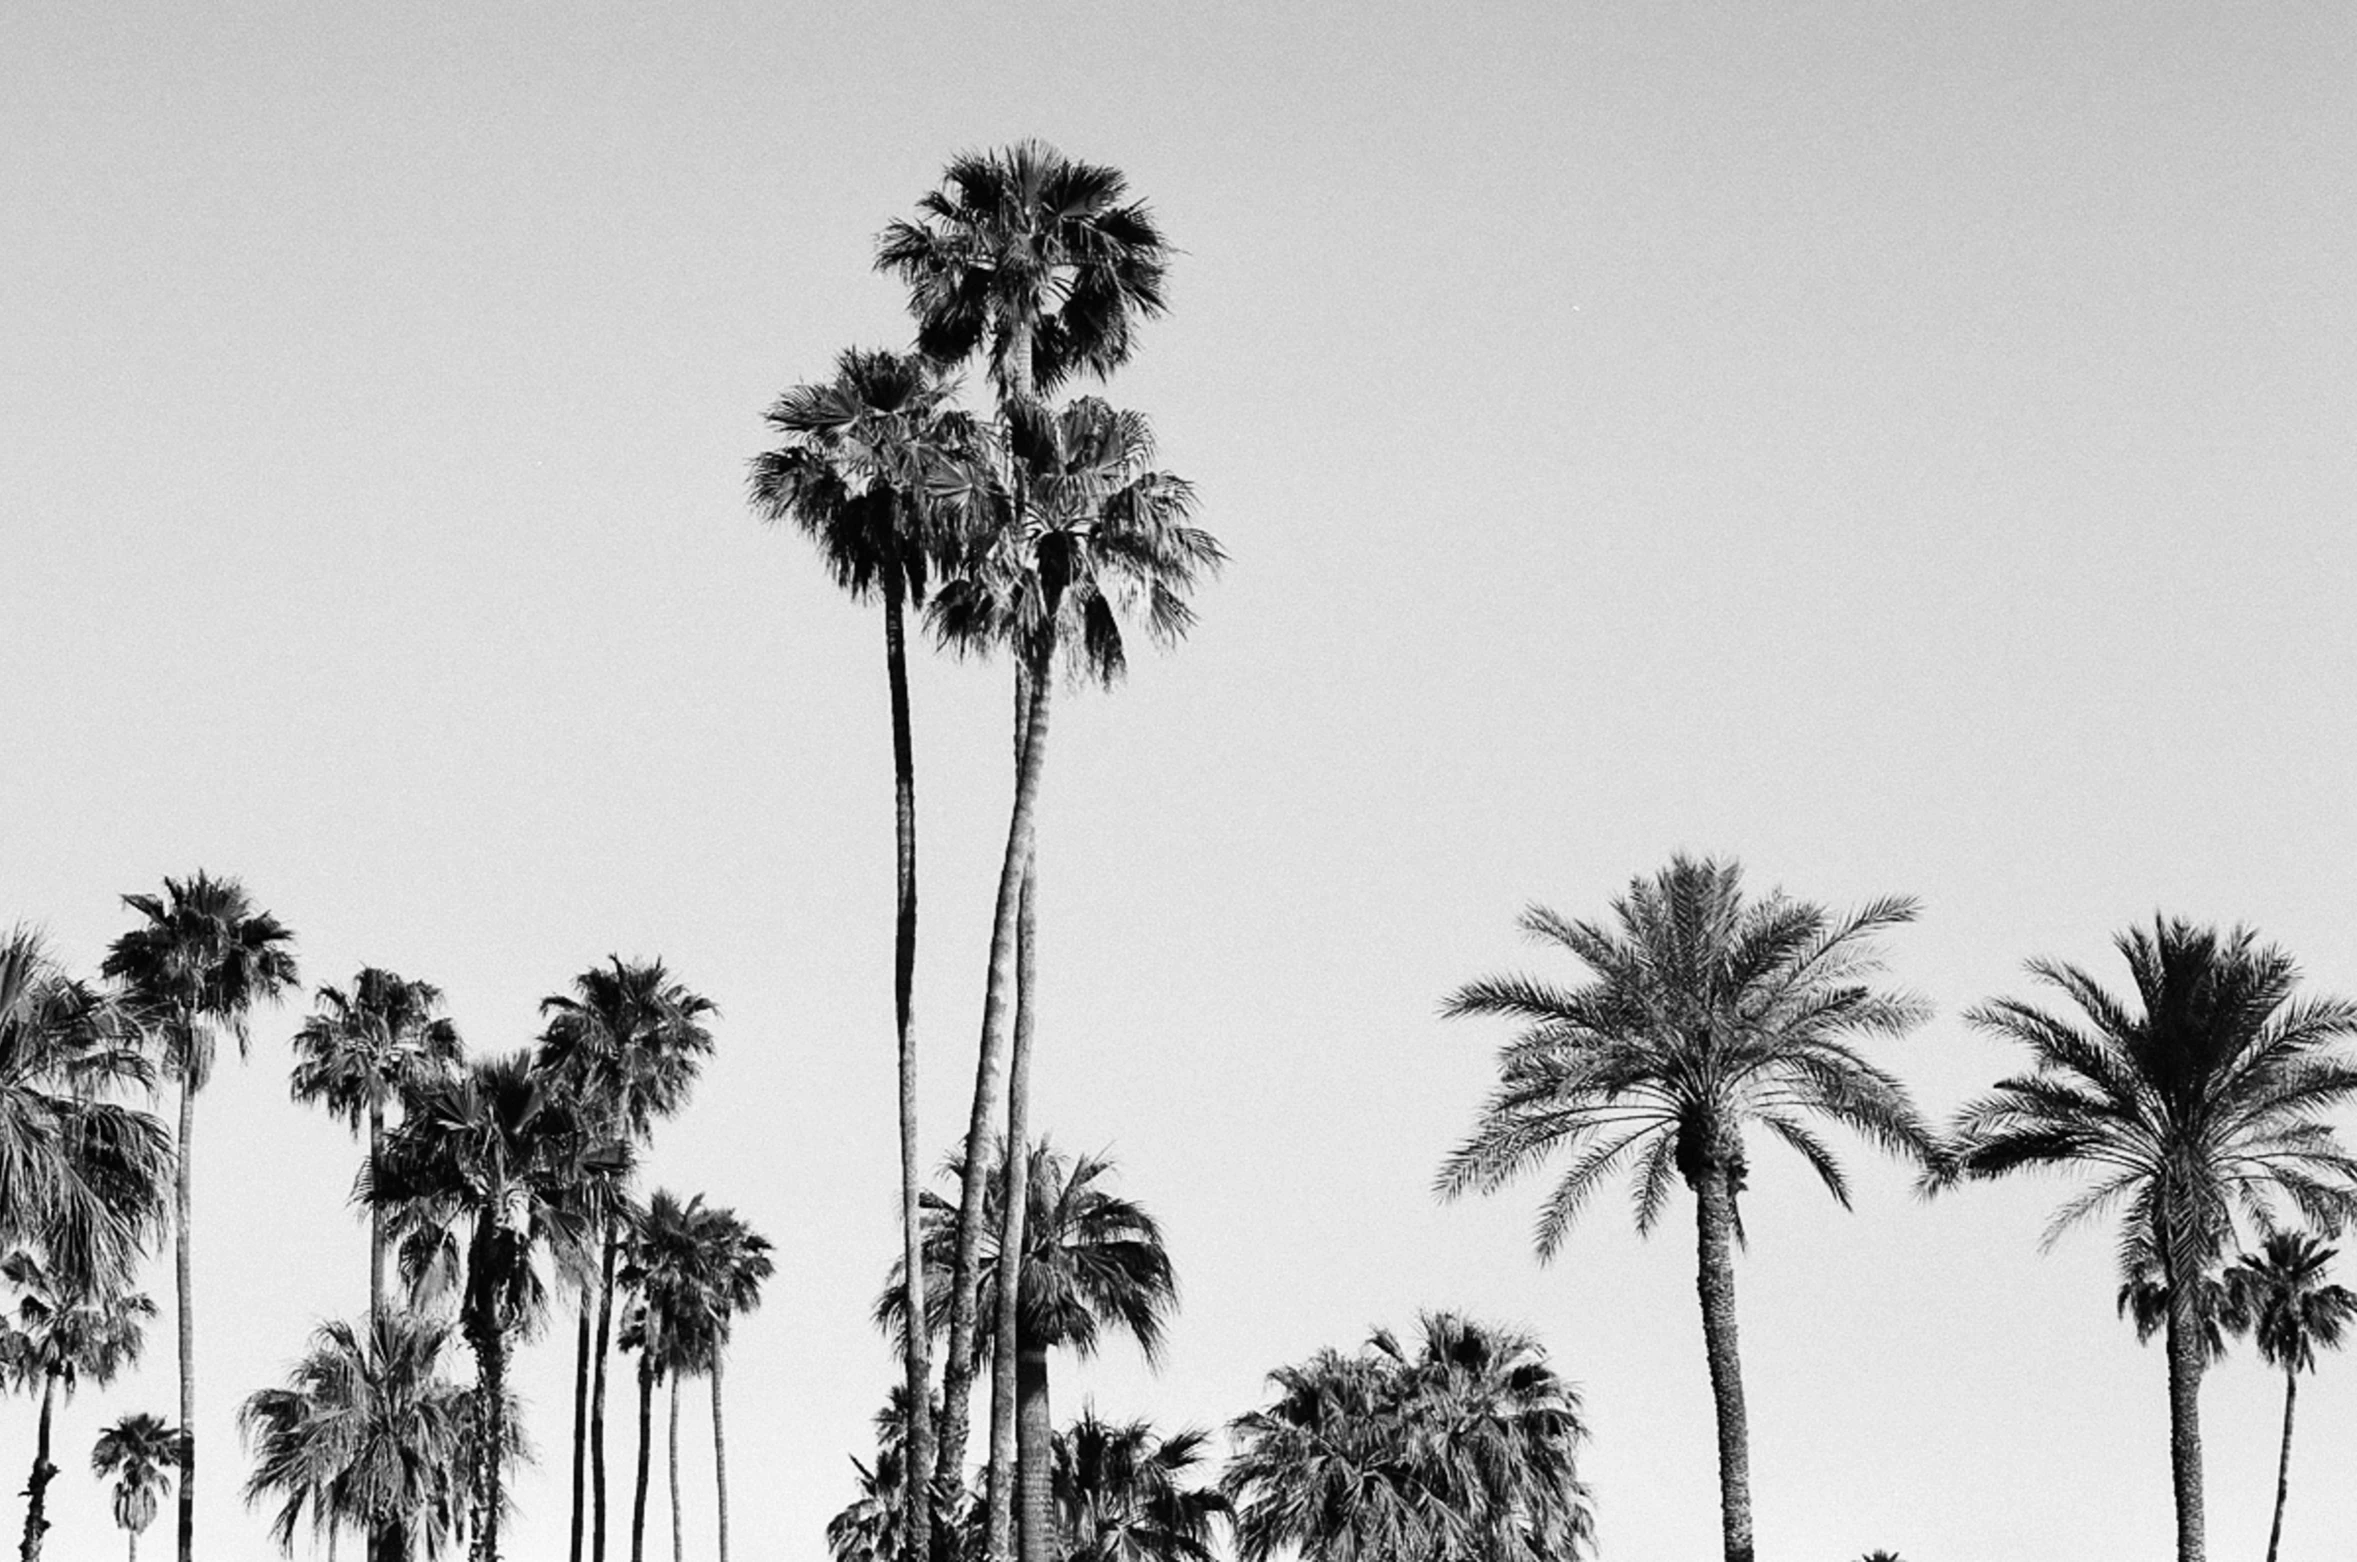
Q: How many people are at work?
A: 0